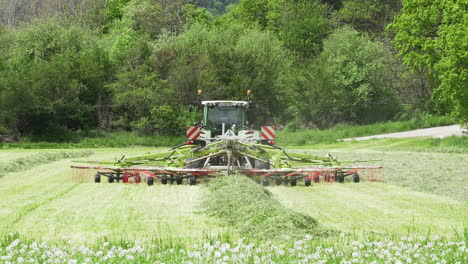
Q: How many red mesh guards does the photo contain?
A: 2